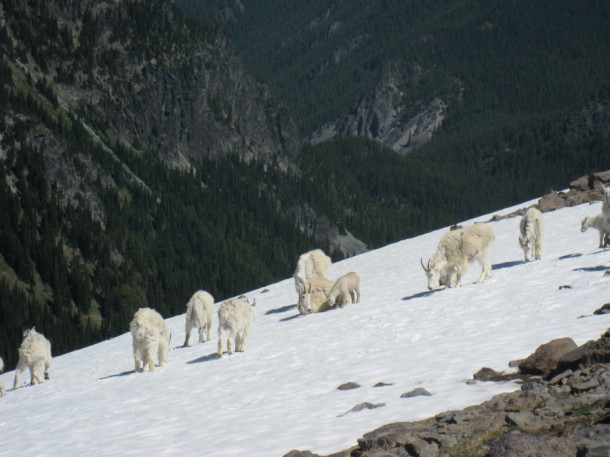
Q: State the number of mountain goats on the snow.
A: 12